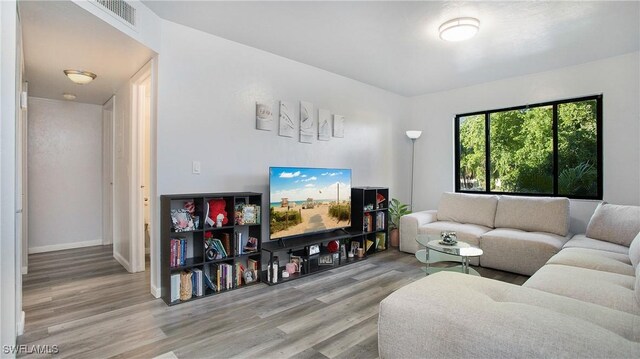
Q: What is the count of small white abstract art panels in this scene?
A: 5